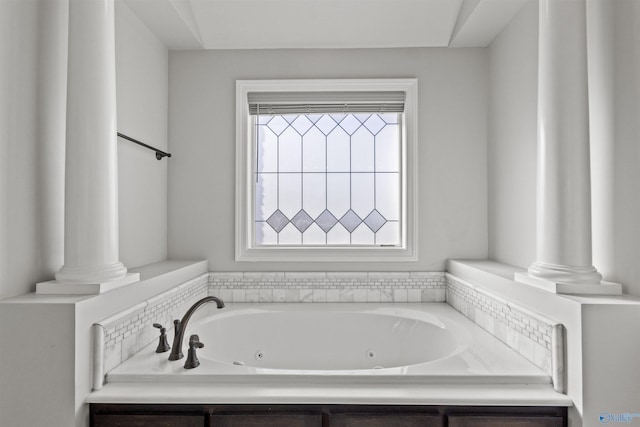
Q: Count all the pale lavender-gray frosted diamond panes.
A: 5